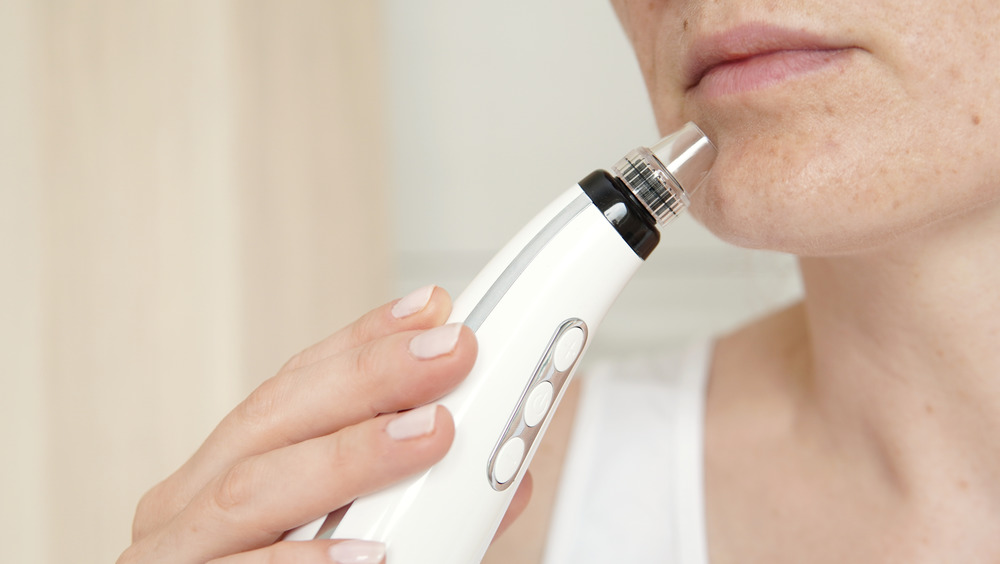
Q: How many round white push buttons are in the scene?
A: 3